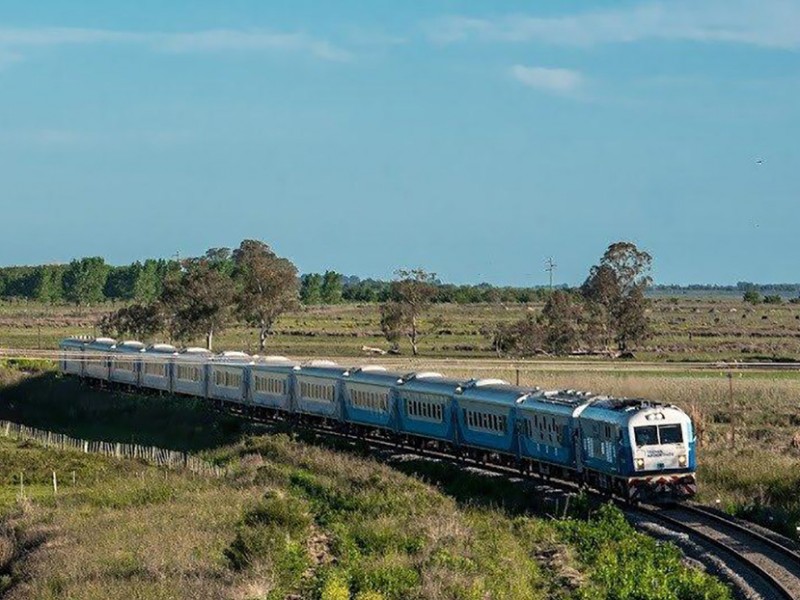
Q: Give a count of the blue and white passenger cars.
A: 12